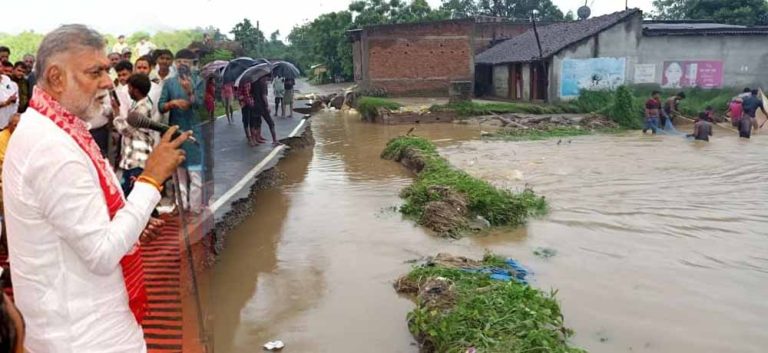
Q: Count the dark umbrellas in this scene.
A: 3